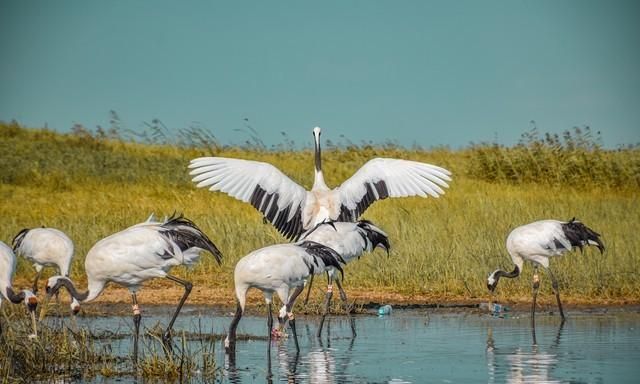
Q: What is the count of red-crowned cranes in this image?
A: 7